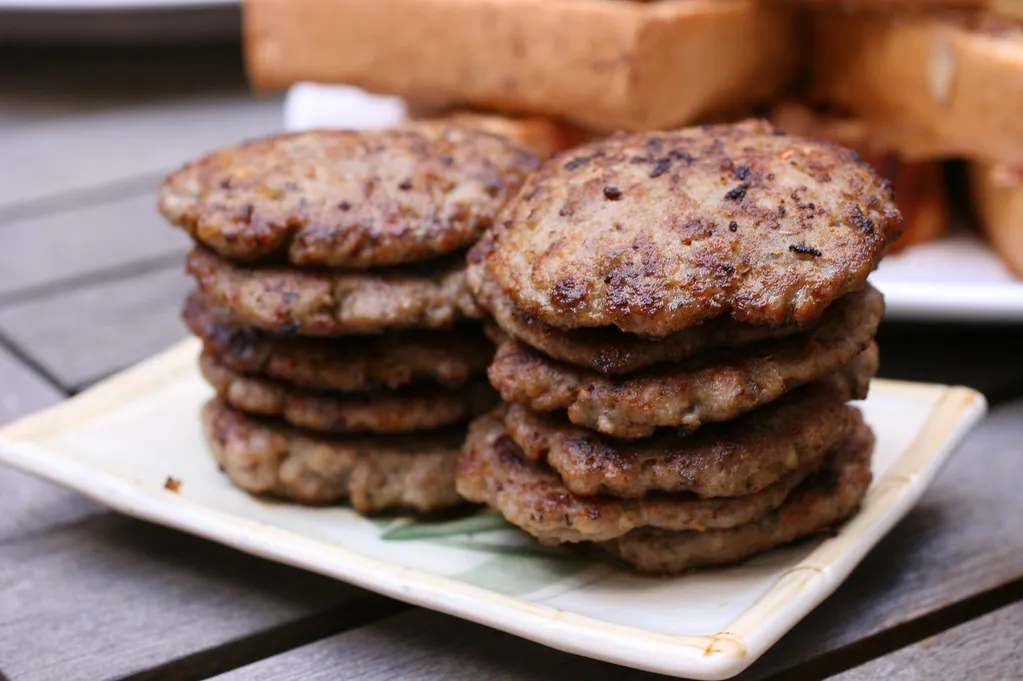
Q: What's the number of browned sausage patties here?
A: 11